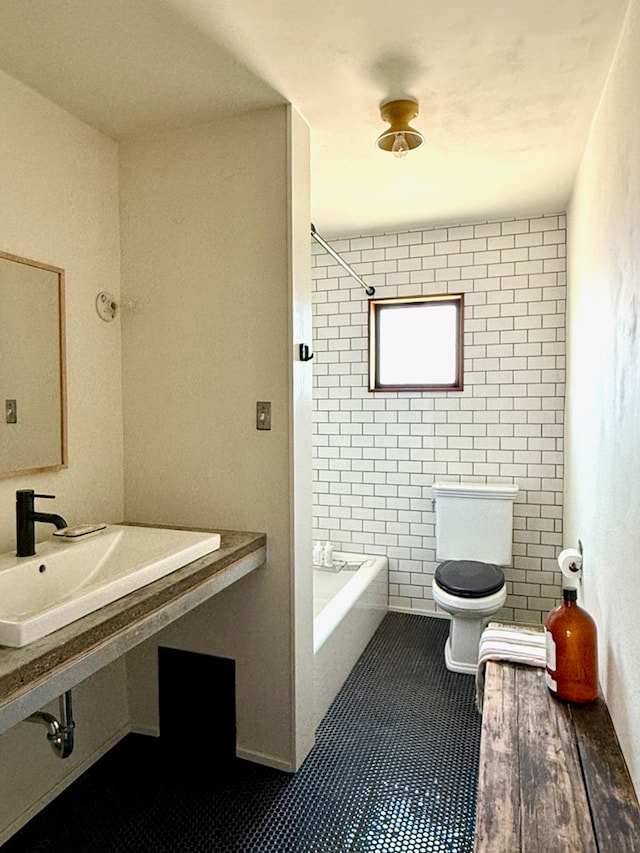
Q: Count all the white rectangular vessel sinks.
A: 1